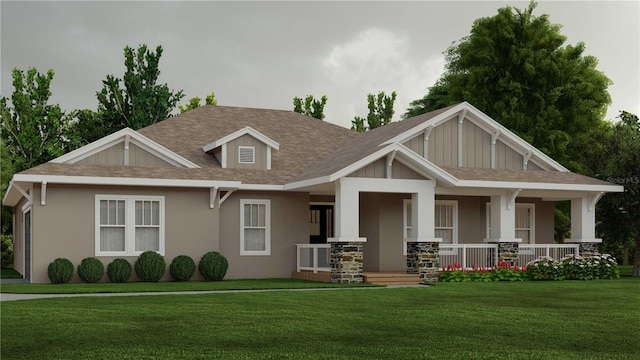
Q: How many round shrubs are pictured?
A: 6